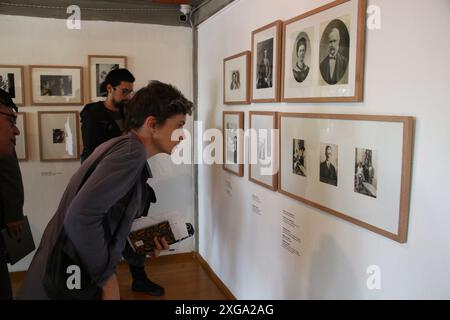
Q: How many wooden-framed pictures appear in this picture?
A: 11